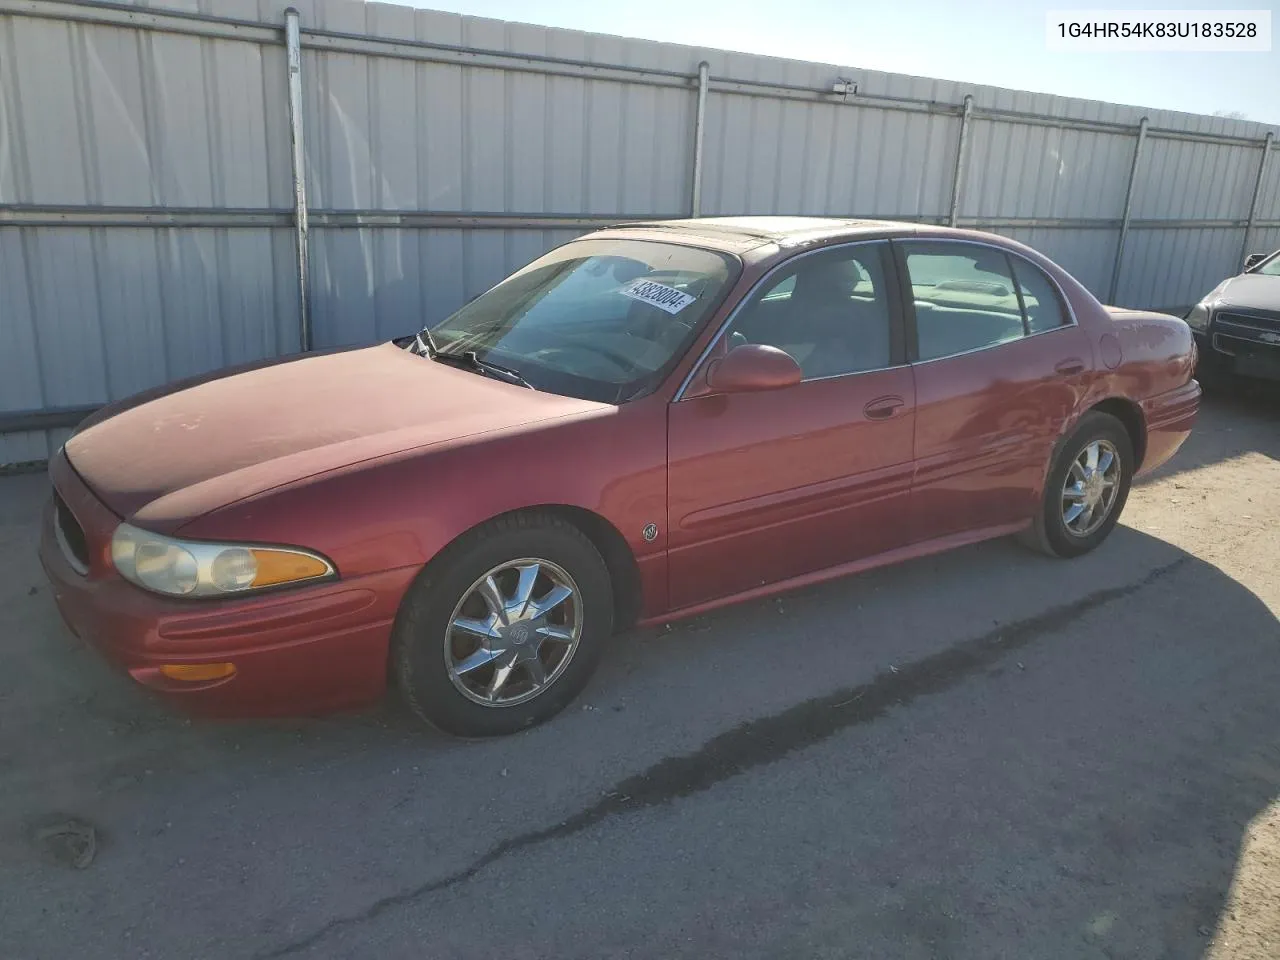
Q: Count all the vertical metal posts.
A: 5